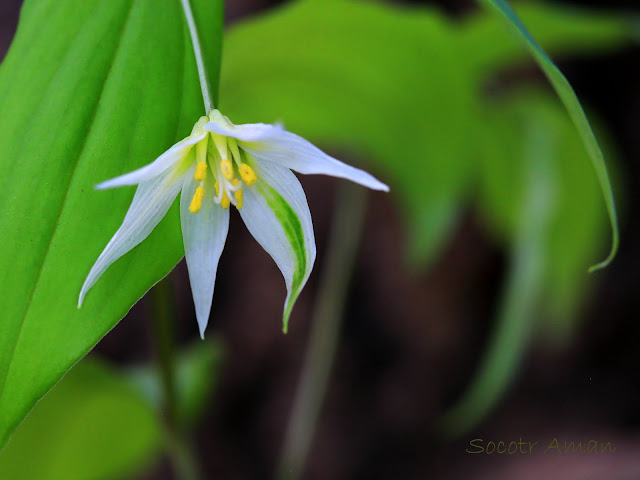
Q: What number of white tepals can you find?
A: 6